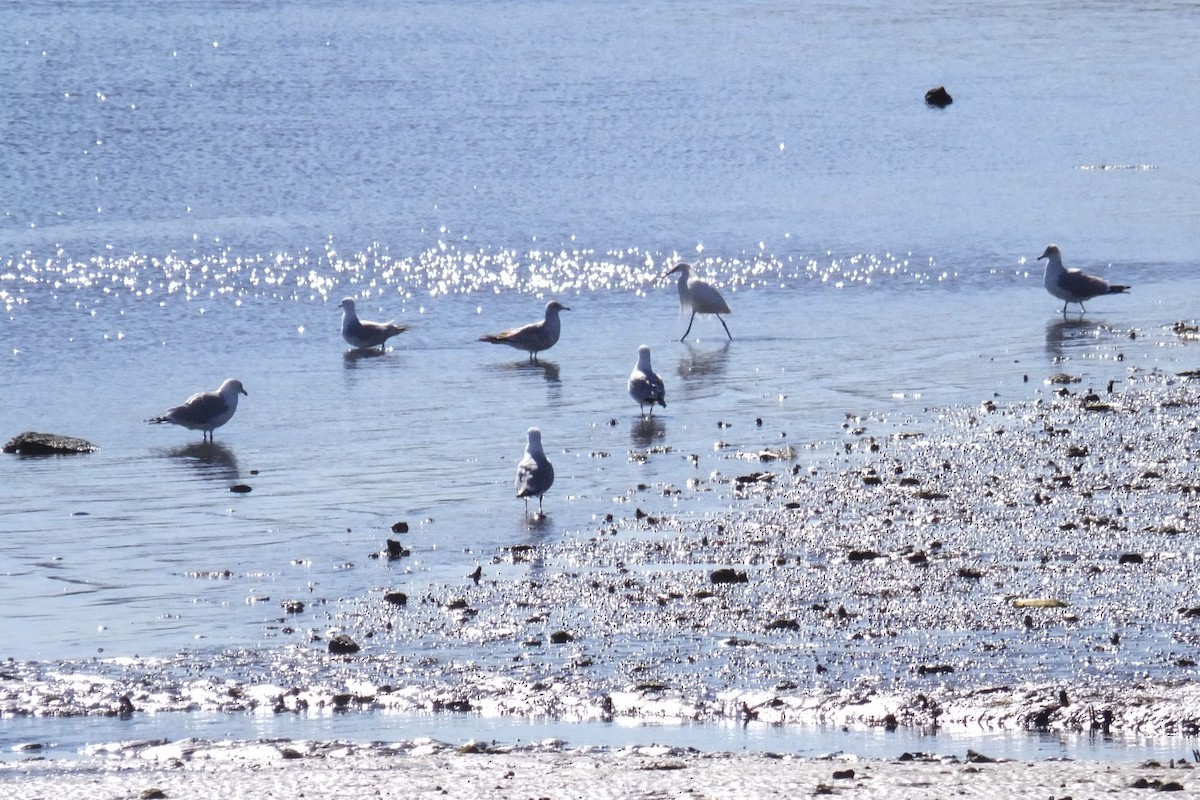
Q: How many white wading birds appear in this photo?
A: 1